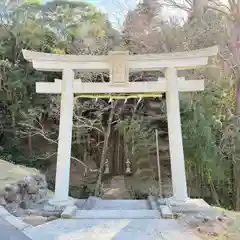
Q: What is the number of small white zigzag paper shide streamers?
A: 4